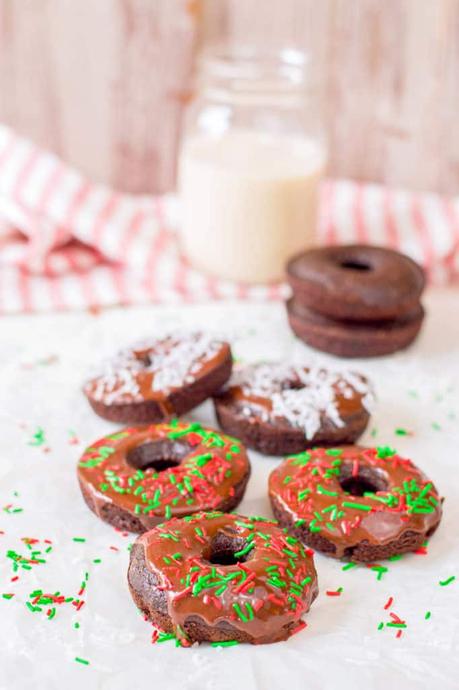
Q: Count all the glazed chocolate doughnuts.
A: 5